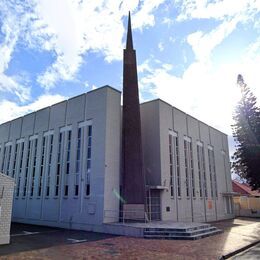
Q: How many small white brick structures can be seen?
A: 1